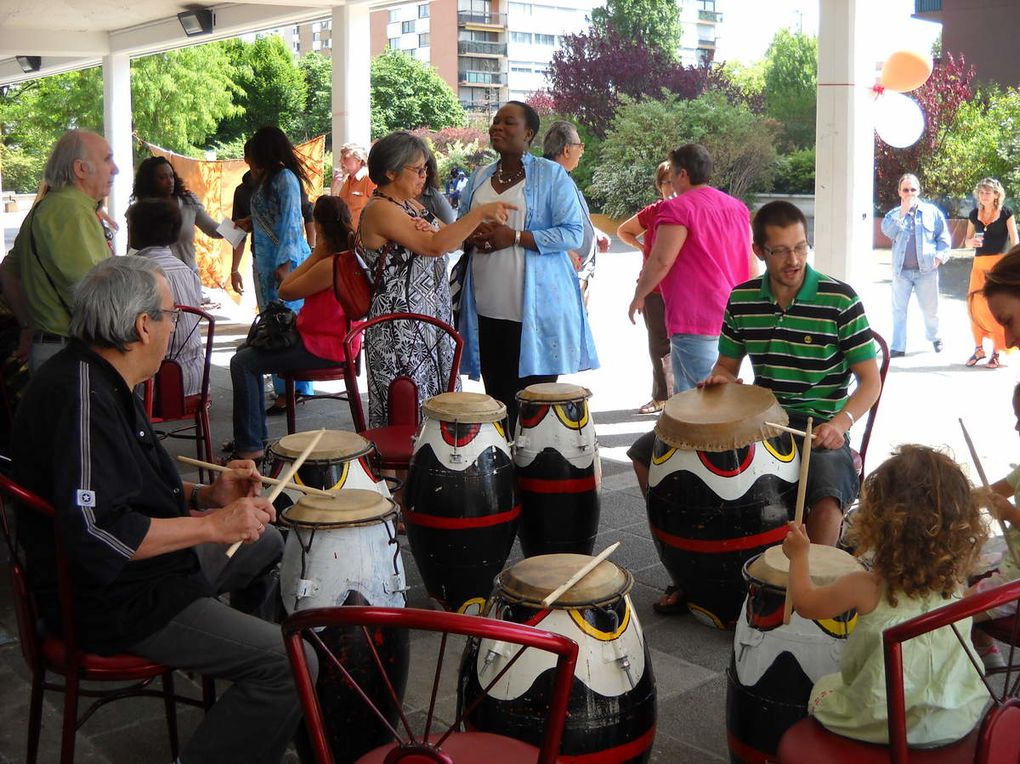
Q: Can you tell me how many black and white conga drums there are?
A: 7